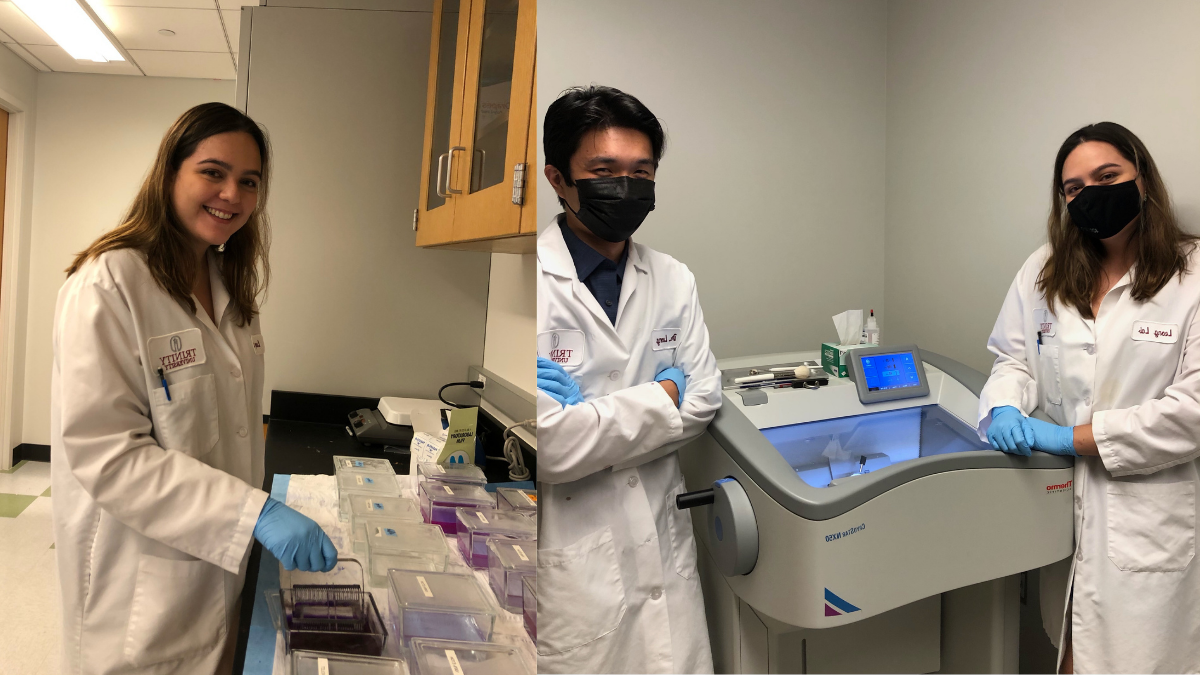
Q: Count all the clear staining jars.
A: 4